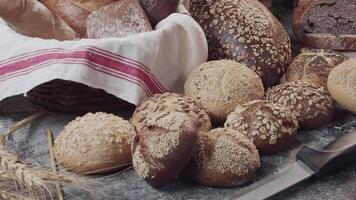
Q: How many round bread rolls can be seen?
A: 9